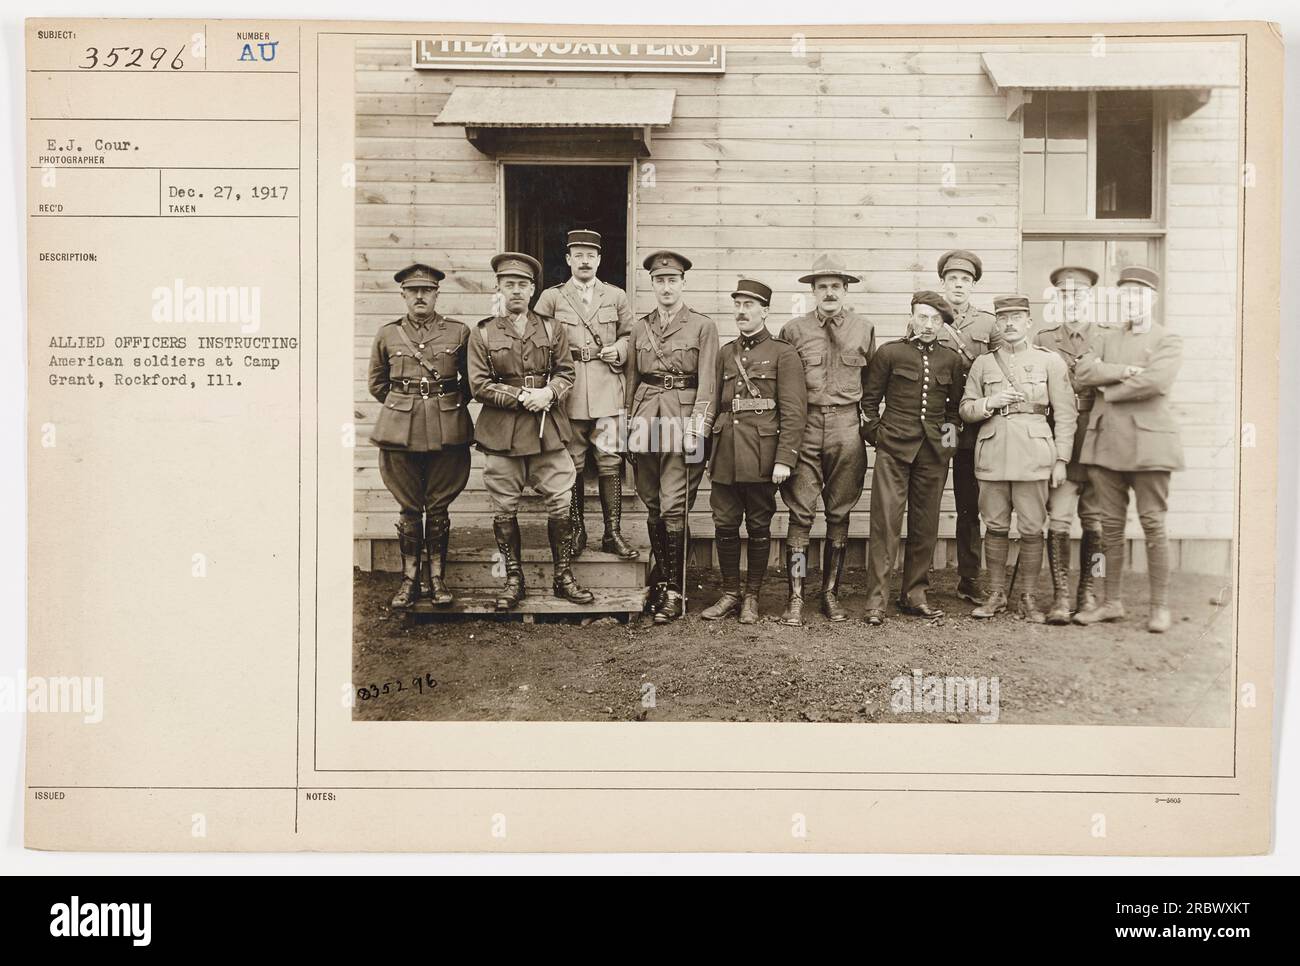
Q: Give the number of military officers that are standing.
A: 11